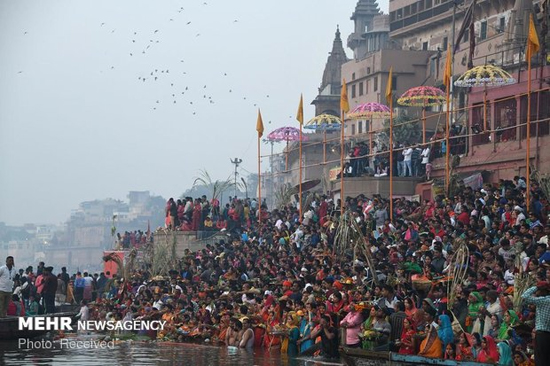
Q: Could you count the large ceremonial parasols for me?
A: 5